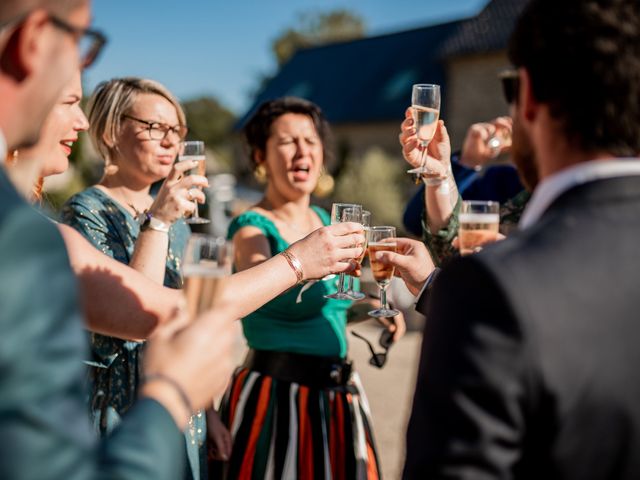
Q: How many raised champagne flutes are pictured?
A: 7